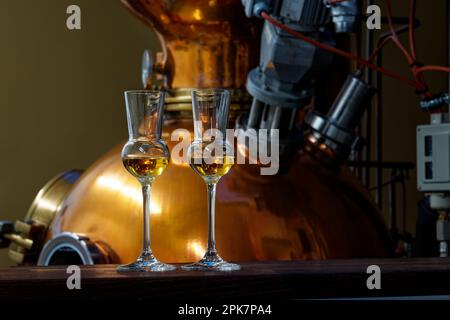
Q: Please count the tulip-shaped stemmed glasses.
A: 2